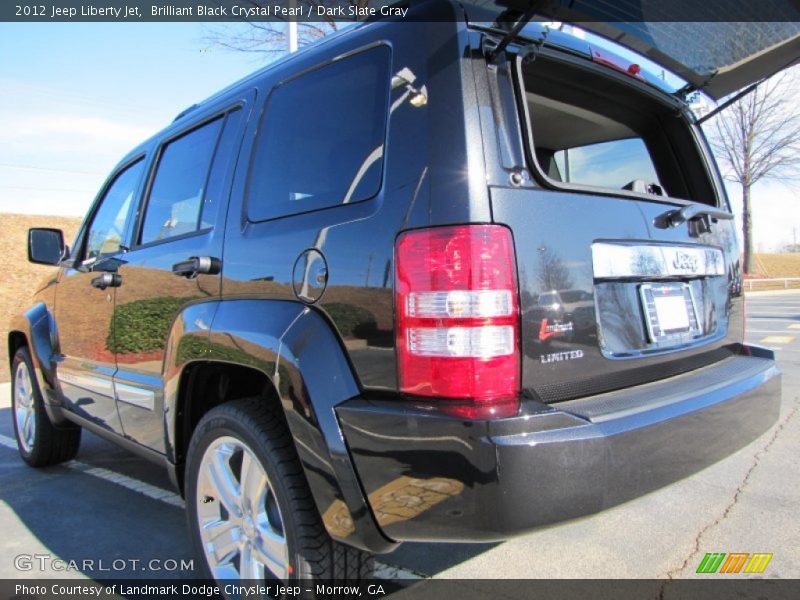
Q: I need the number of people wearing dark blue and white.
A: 0